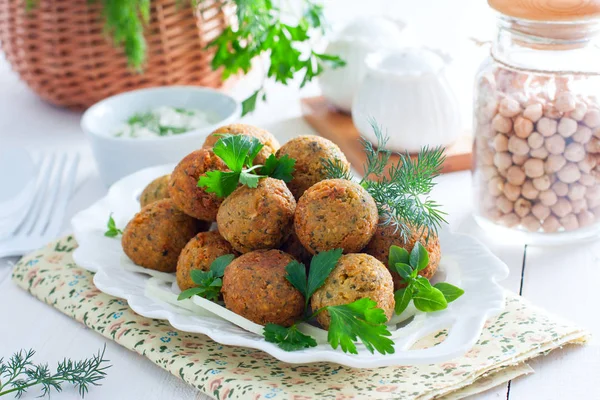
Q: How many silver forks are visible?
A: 1